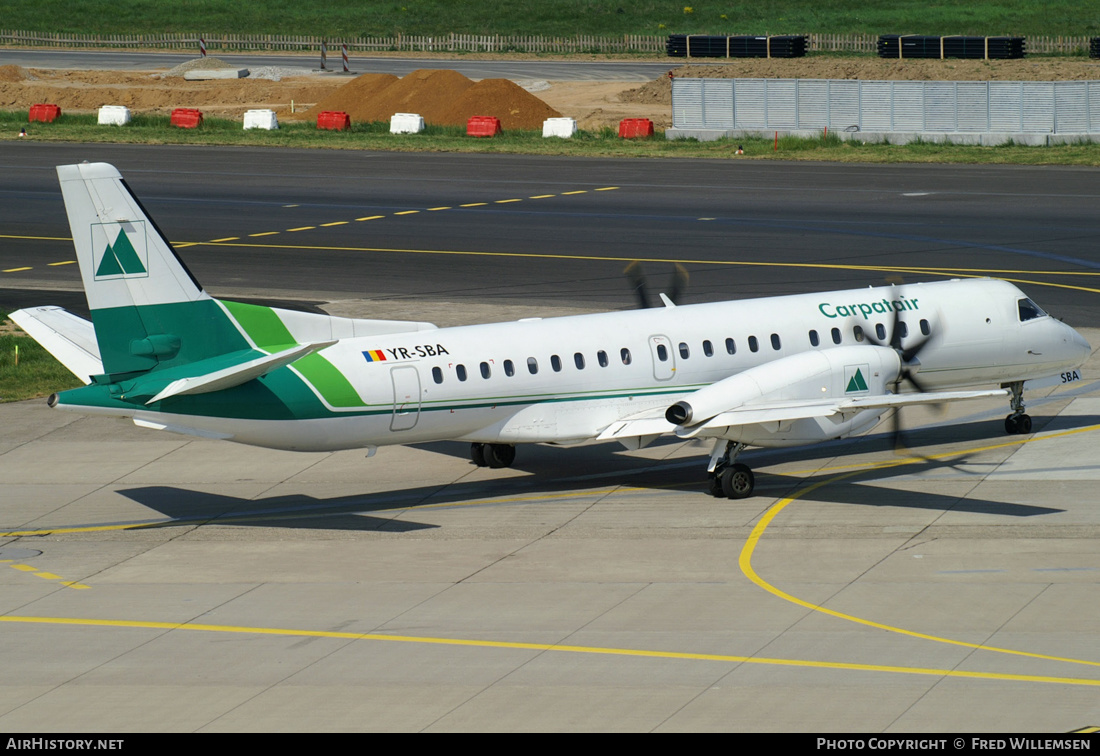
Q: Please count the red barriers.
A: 5